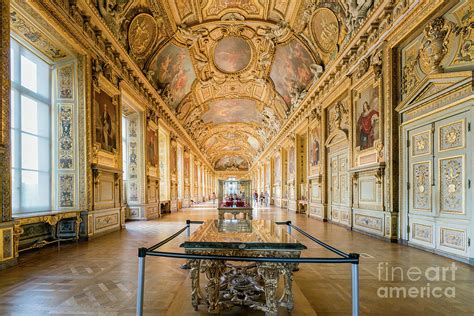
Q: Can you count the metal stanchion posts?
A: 4